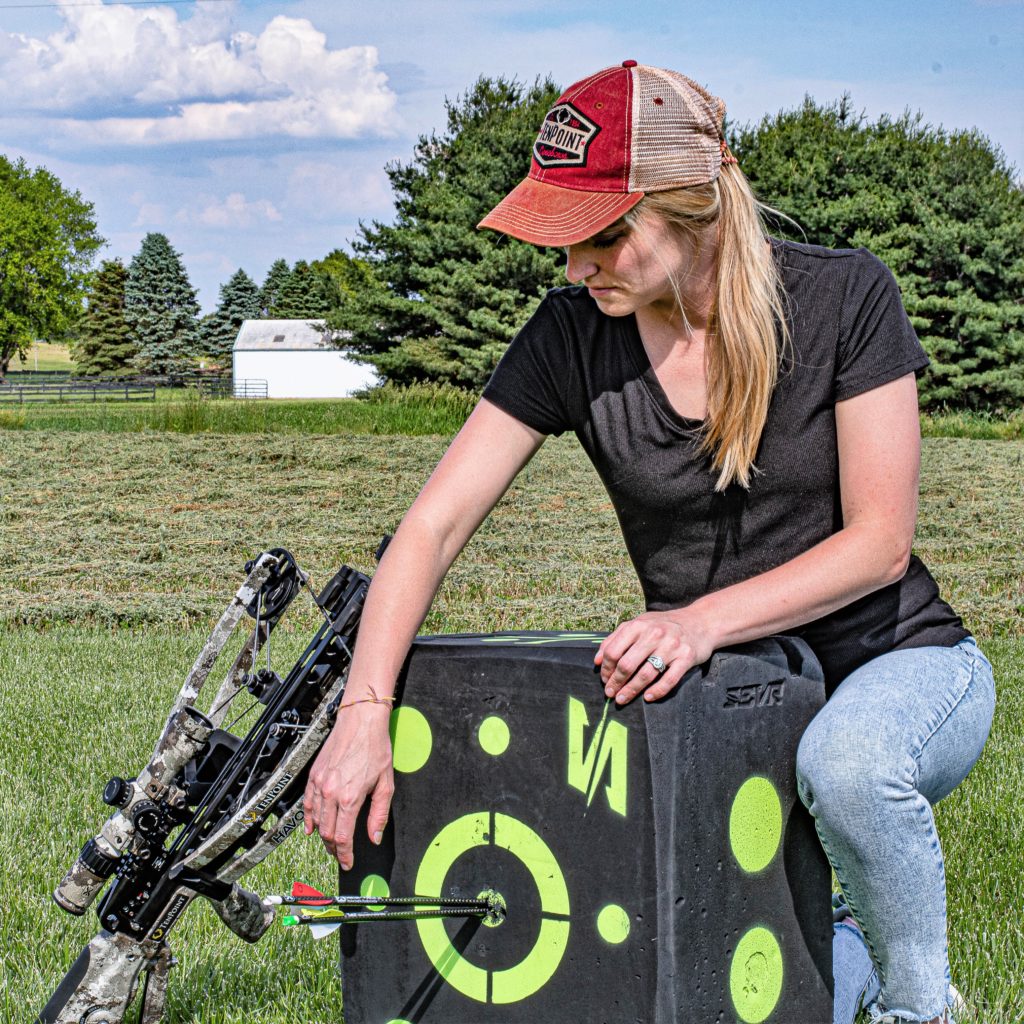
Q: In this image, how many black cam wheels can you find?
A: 1